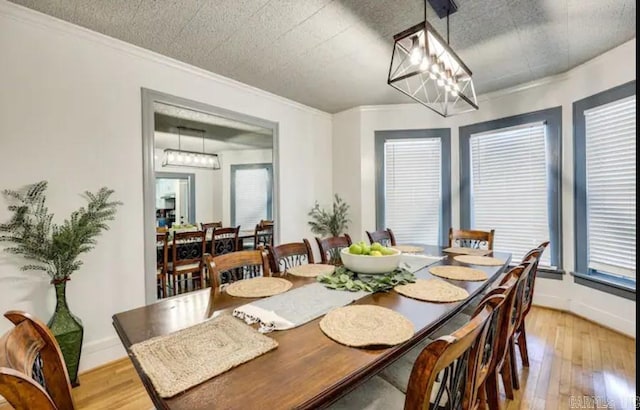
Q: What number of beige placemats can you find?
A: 9